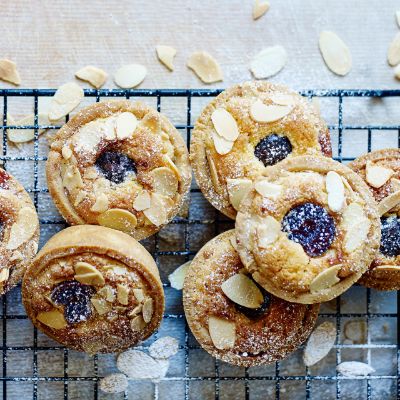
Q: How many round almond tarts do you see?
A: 7